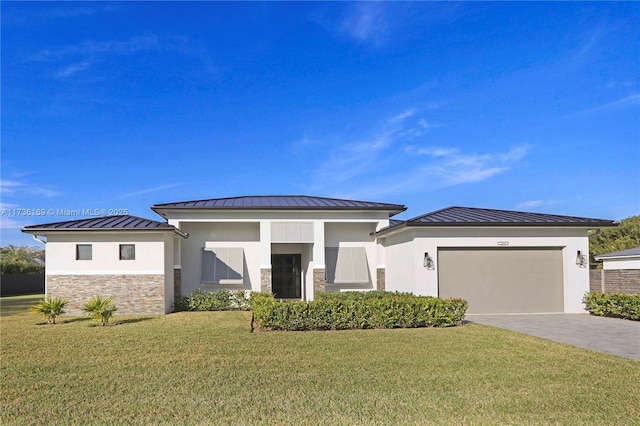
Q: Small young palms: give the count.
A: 2